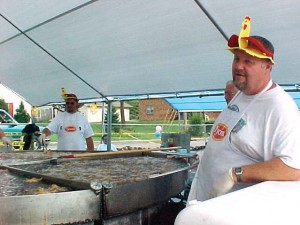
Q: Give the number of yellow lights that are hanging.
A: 2